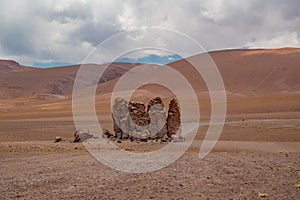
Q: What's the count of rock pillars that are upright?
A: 4